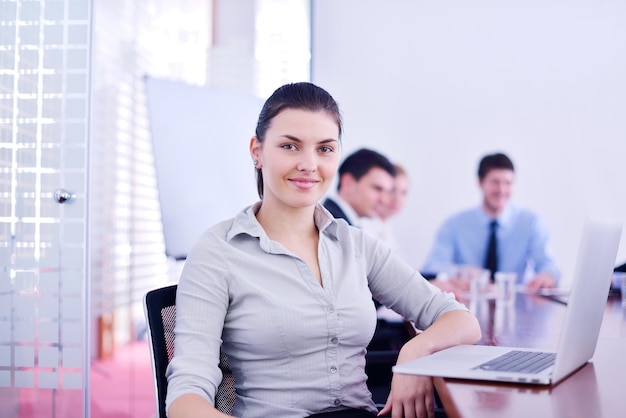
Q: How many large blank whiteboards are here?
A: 1